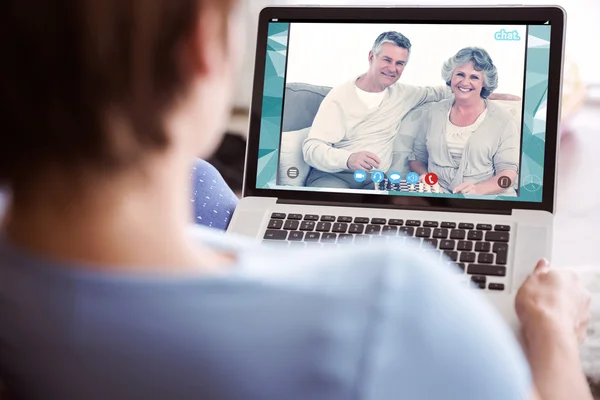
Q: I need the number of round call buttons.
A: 5